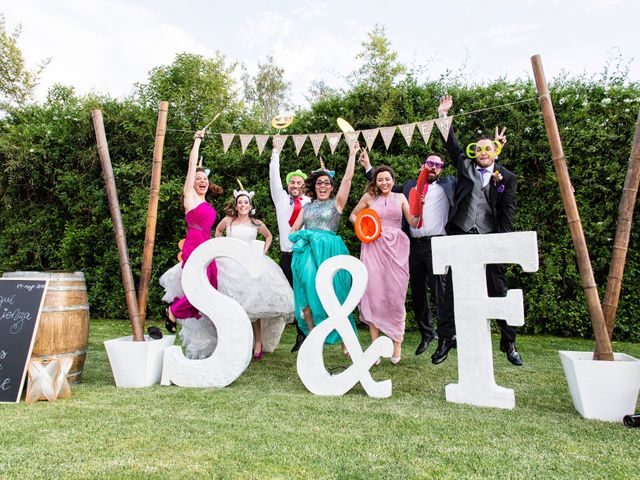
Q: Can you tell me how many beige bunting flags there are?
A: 13